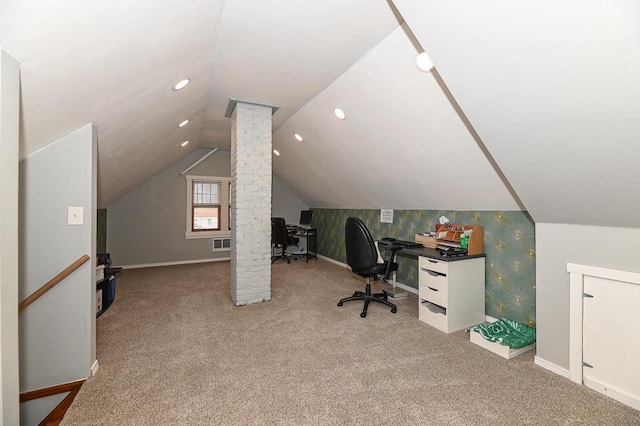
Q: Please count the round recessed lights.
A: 7